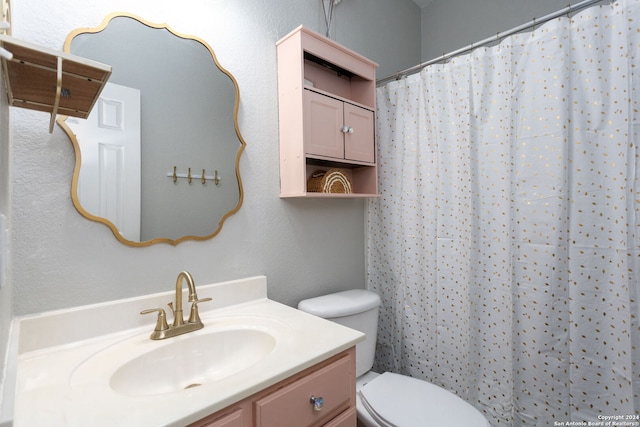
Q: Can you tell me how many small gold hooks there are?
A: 4